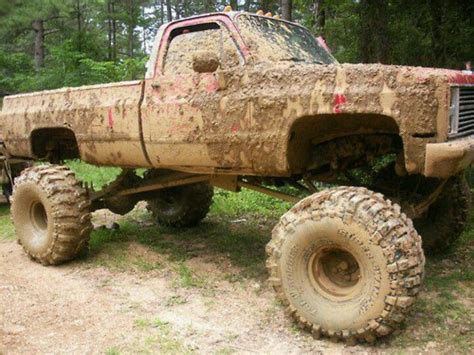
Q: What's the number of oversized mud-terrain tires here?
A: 4